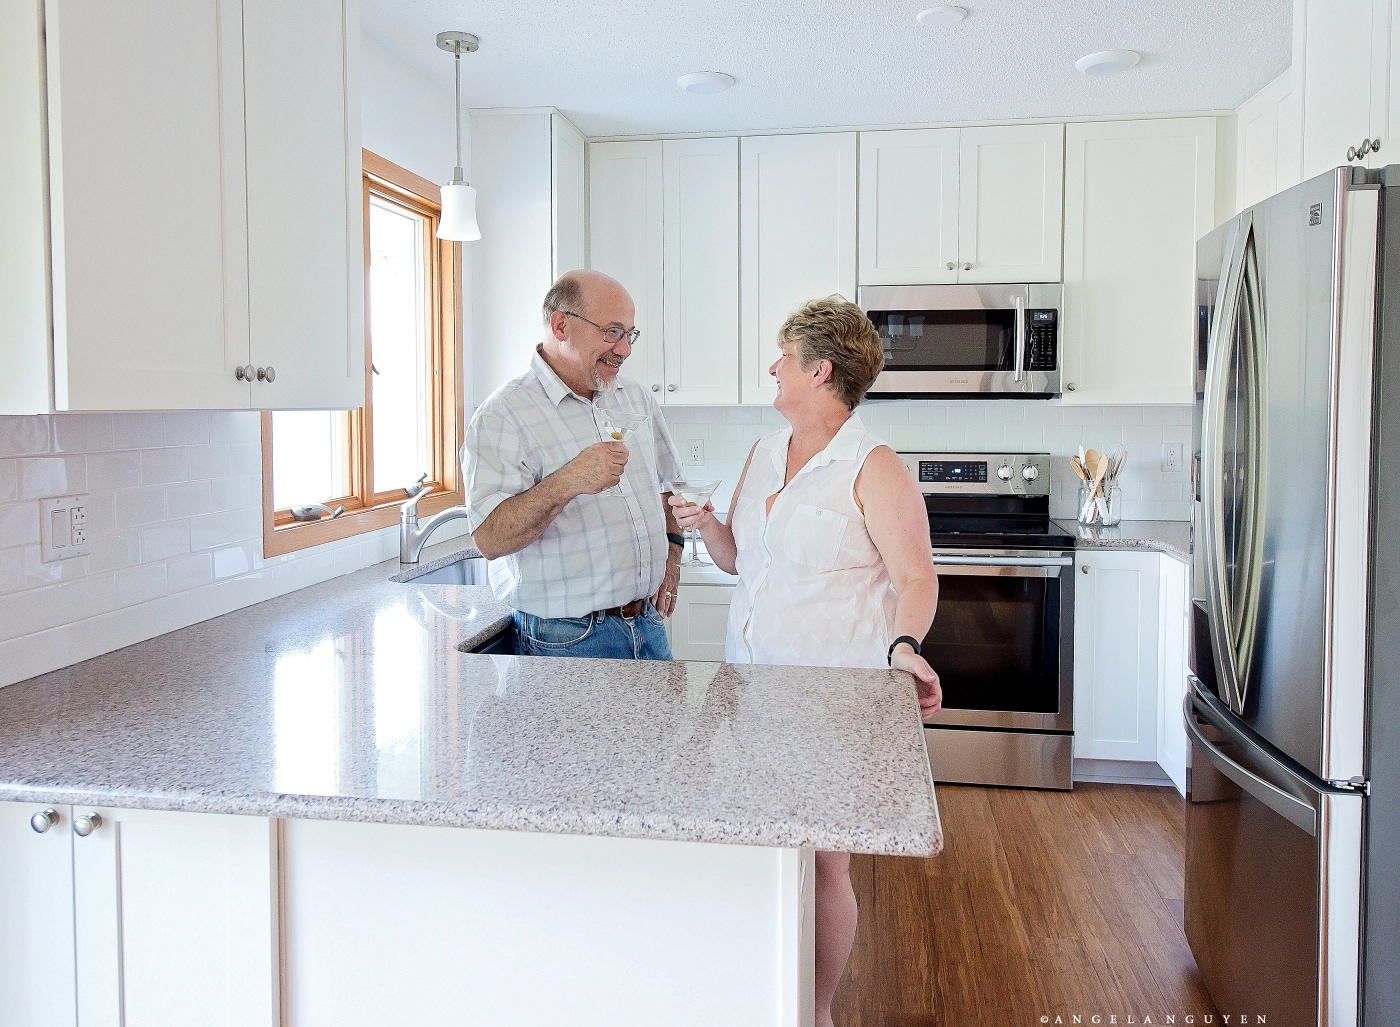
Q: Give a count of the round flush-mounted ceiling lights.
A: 3